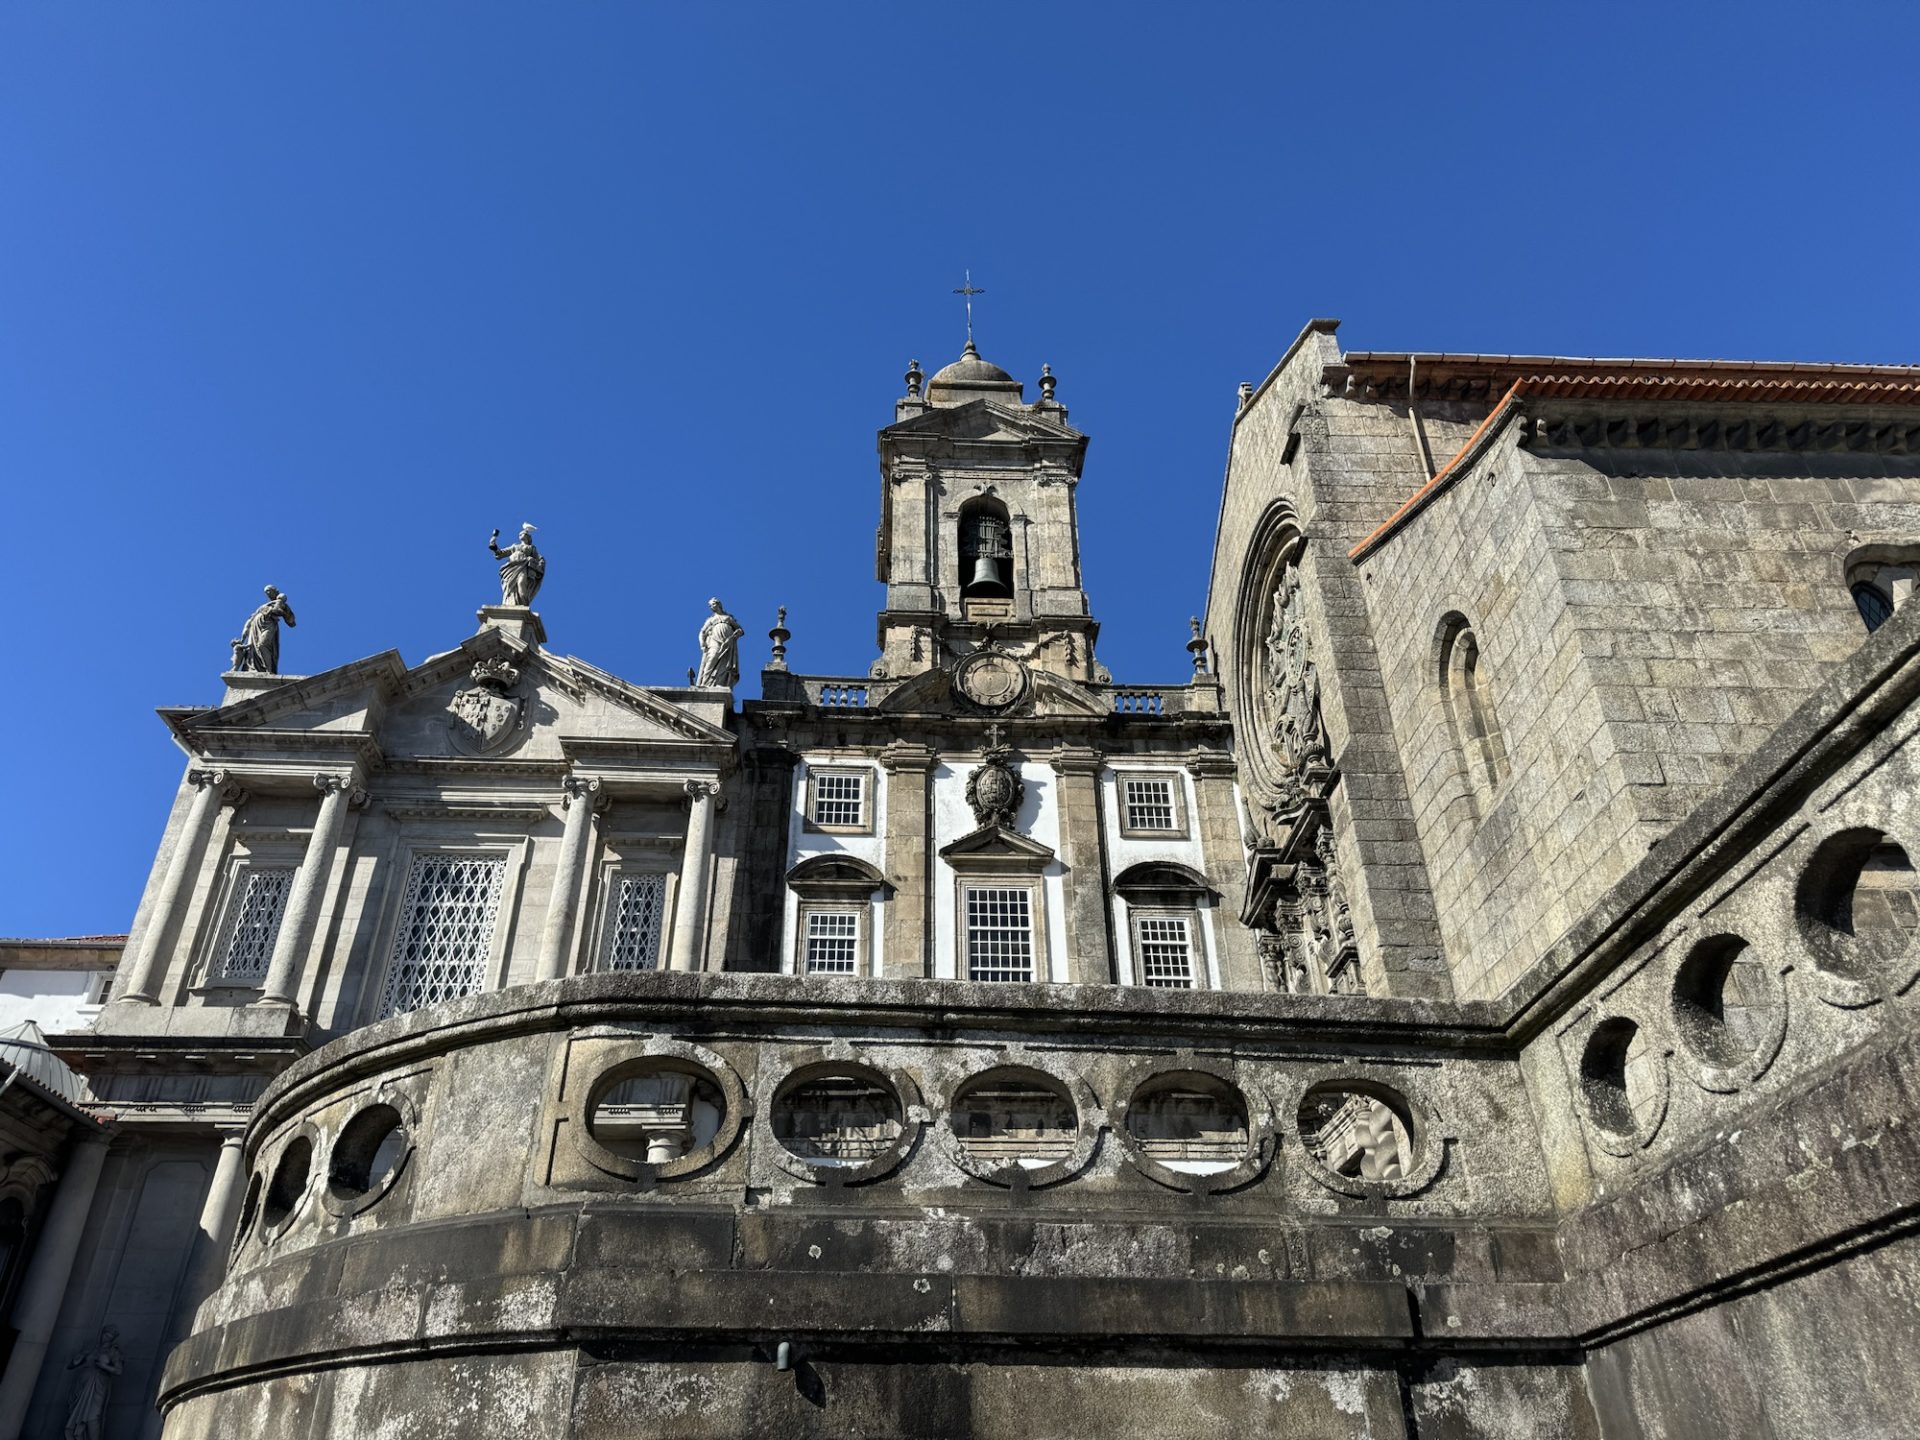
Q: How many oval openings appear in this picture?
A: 11